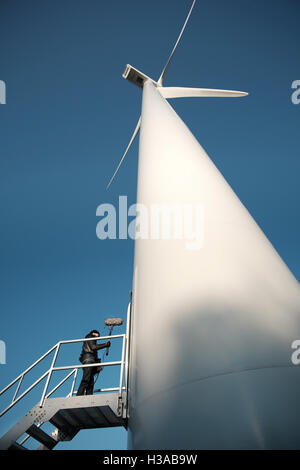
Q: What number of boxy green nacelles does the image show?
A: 0